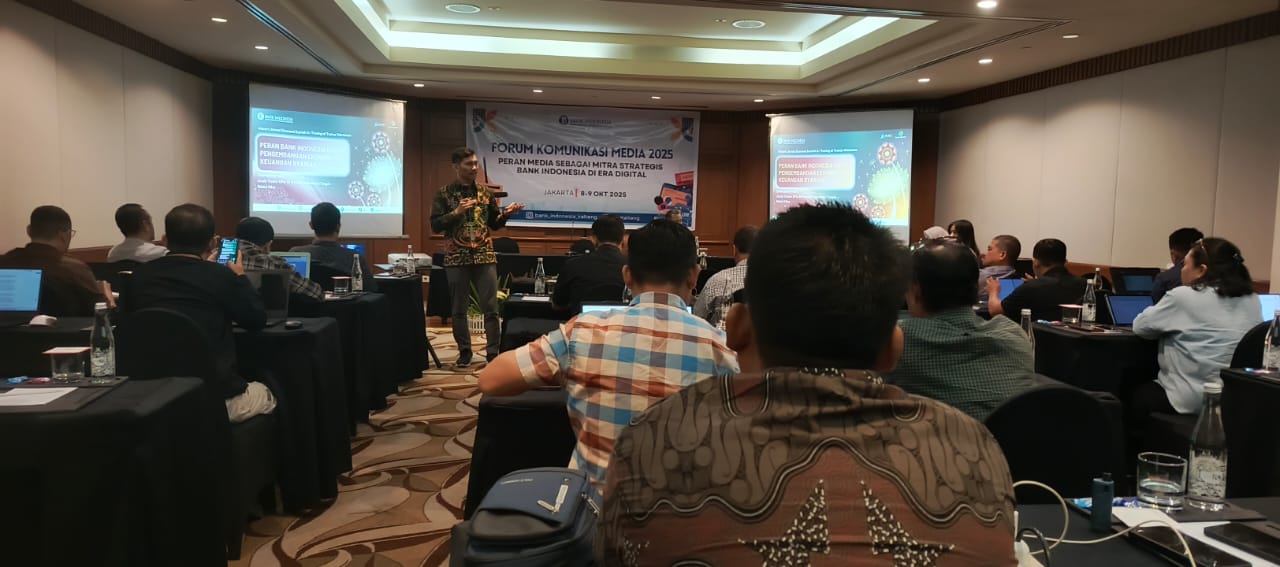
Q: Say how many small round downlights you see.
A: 10